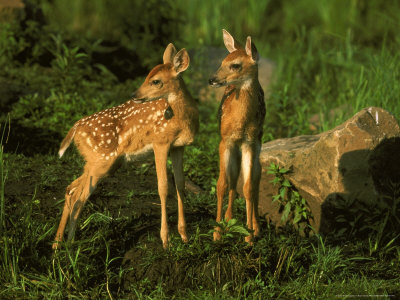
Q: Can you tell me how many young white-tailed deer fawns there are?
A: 2